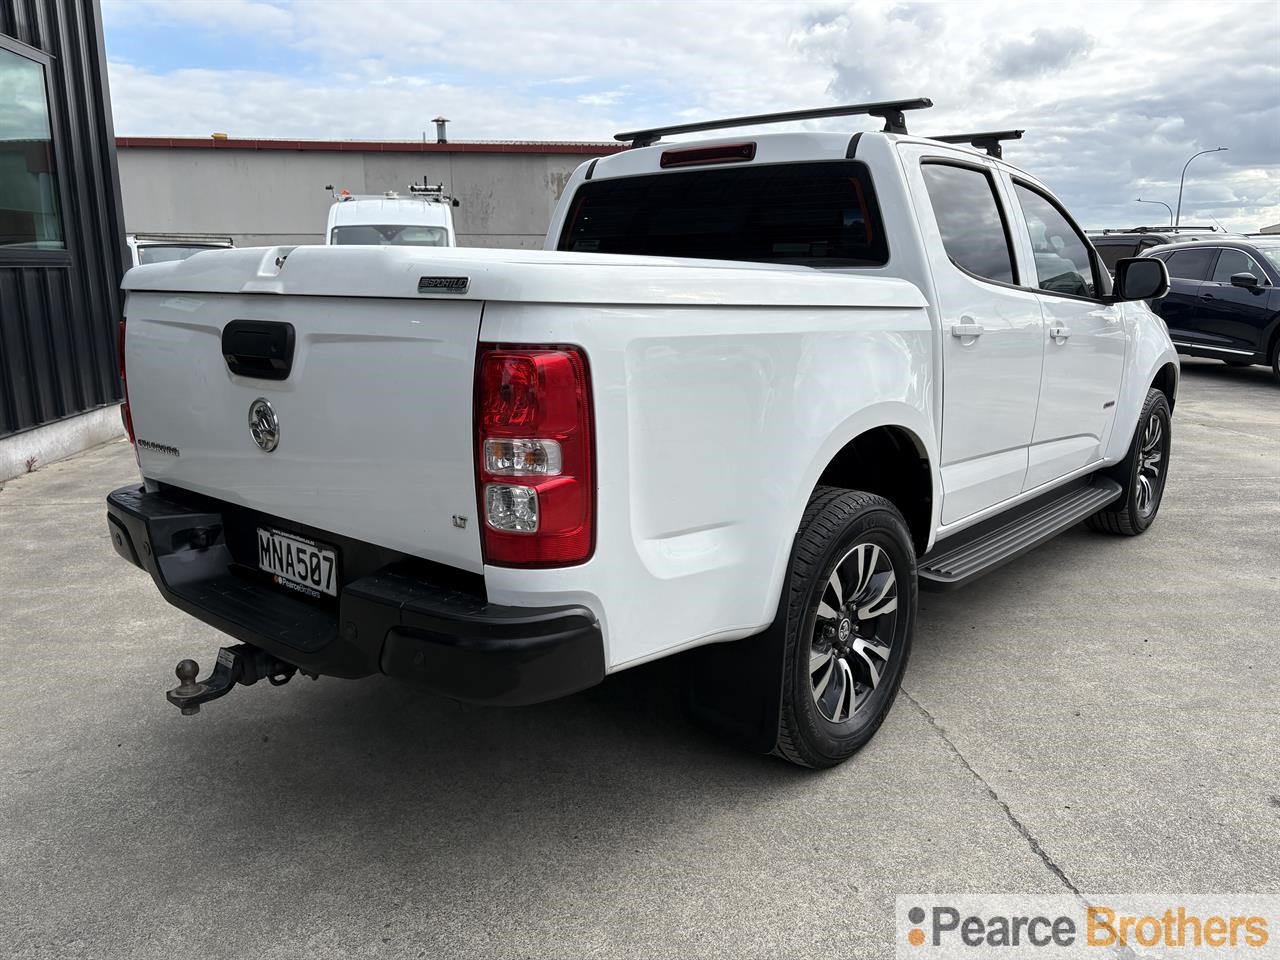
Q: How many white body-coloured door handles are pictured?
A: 2